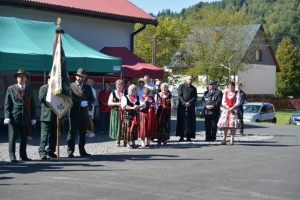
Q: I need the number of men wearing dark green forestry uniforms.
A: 3